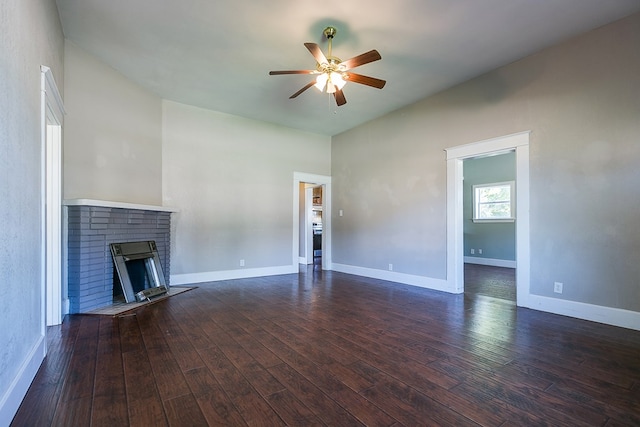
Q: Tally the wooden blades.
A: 6